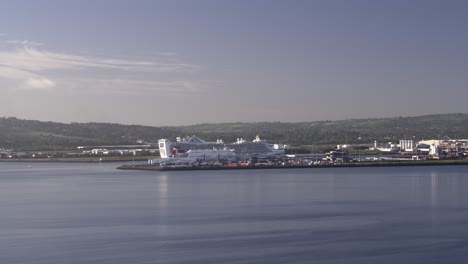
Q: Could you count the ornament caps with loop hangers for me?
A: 0